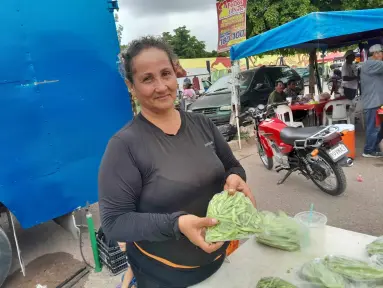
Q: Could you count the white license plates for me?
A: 1